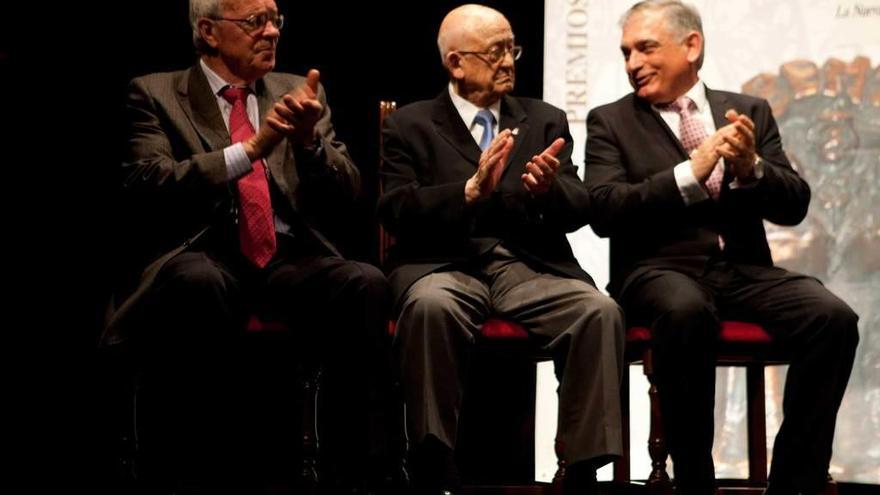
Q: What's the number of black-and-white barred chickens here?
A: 0